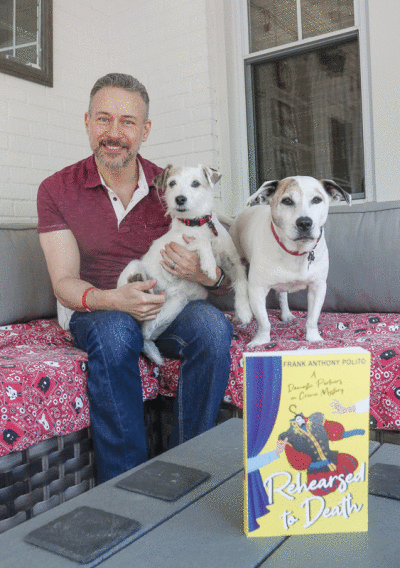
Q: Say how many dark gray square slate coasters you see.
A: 3